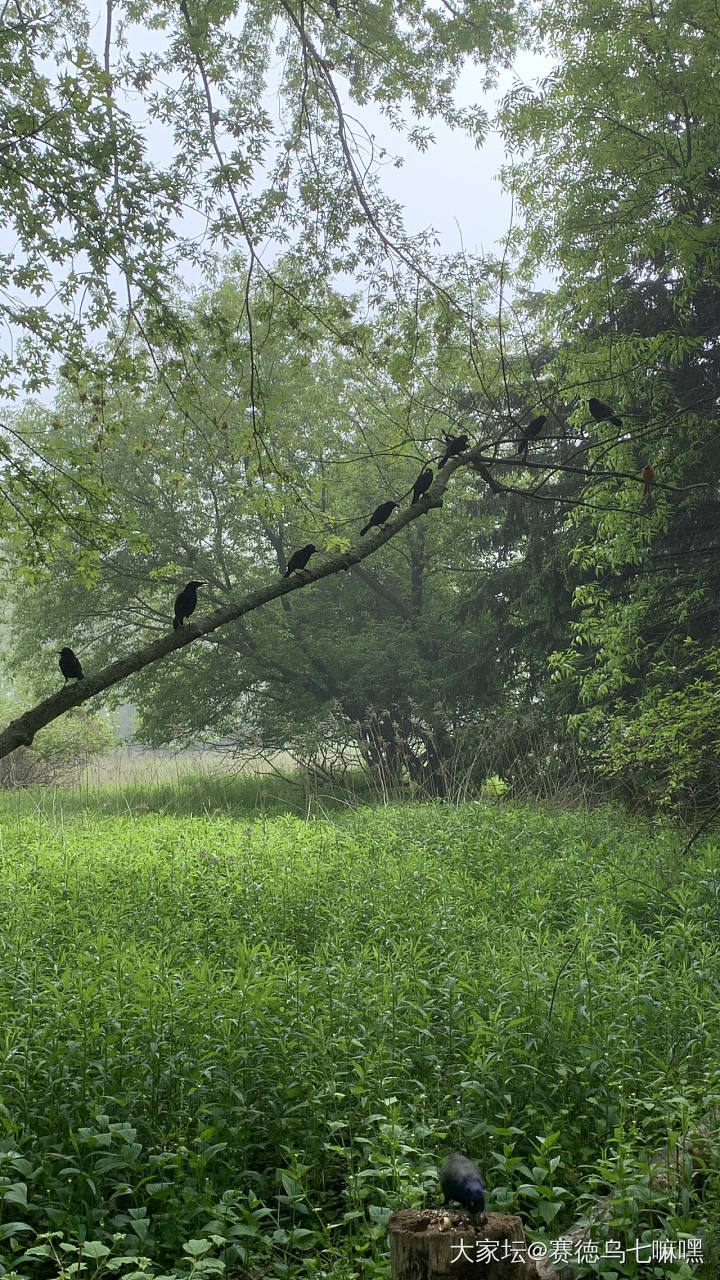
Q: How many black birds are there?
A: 9